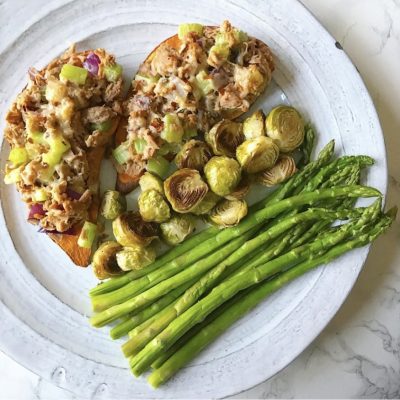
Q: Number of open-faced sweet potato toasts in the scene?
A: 2